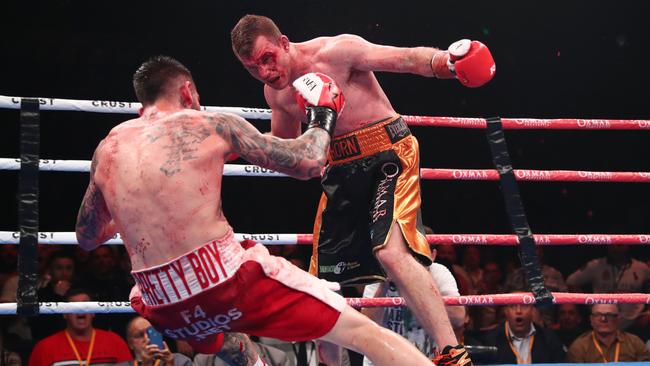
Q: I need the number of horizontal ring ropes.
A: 4